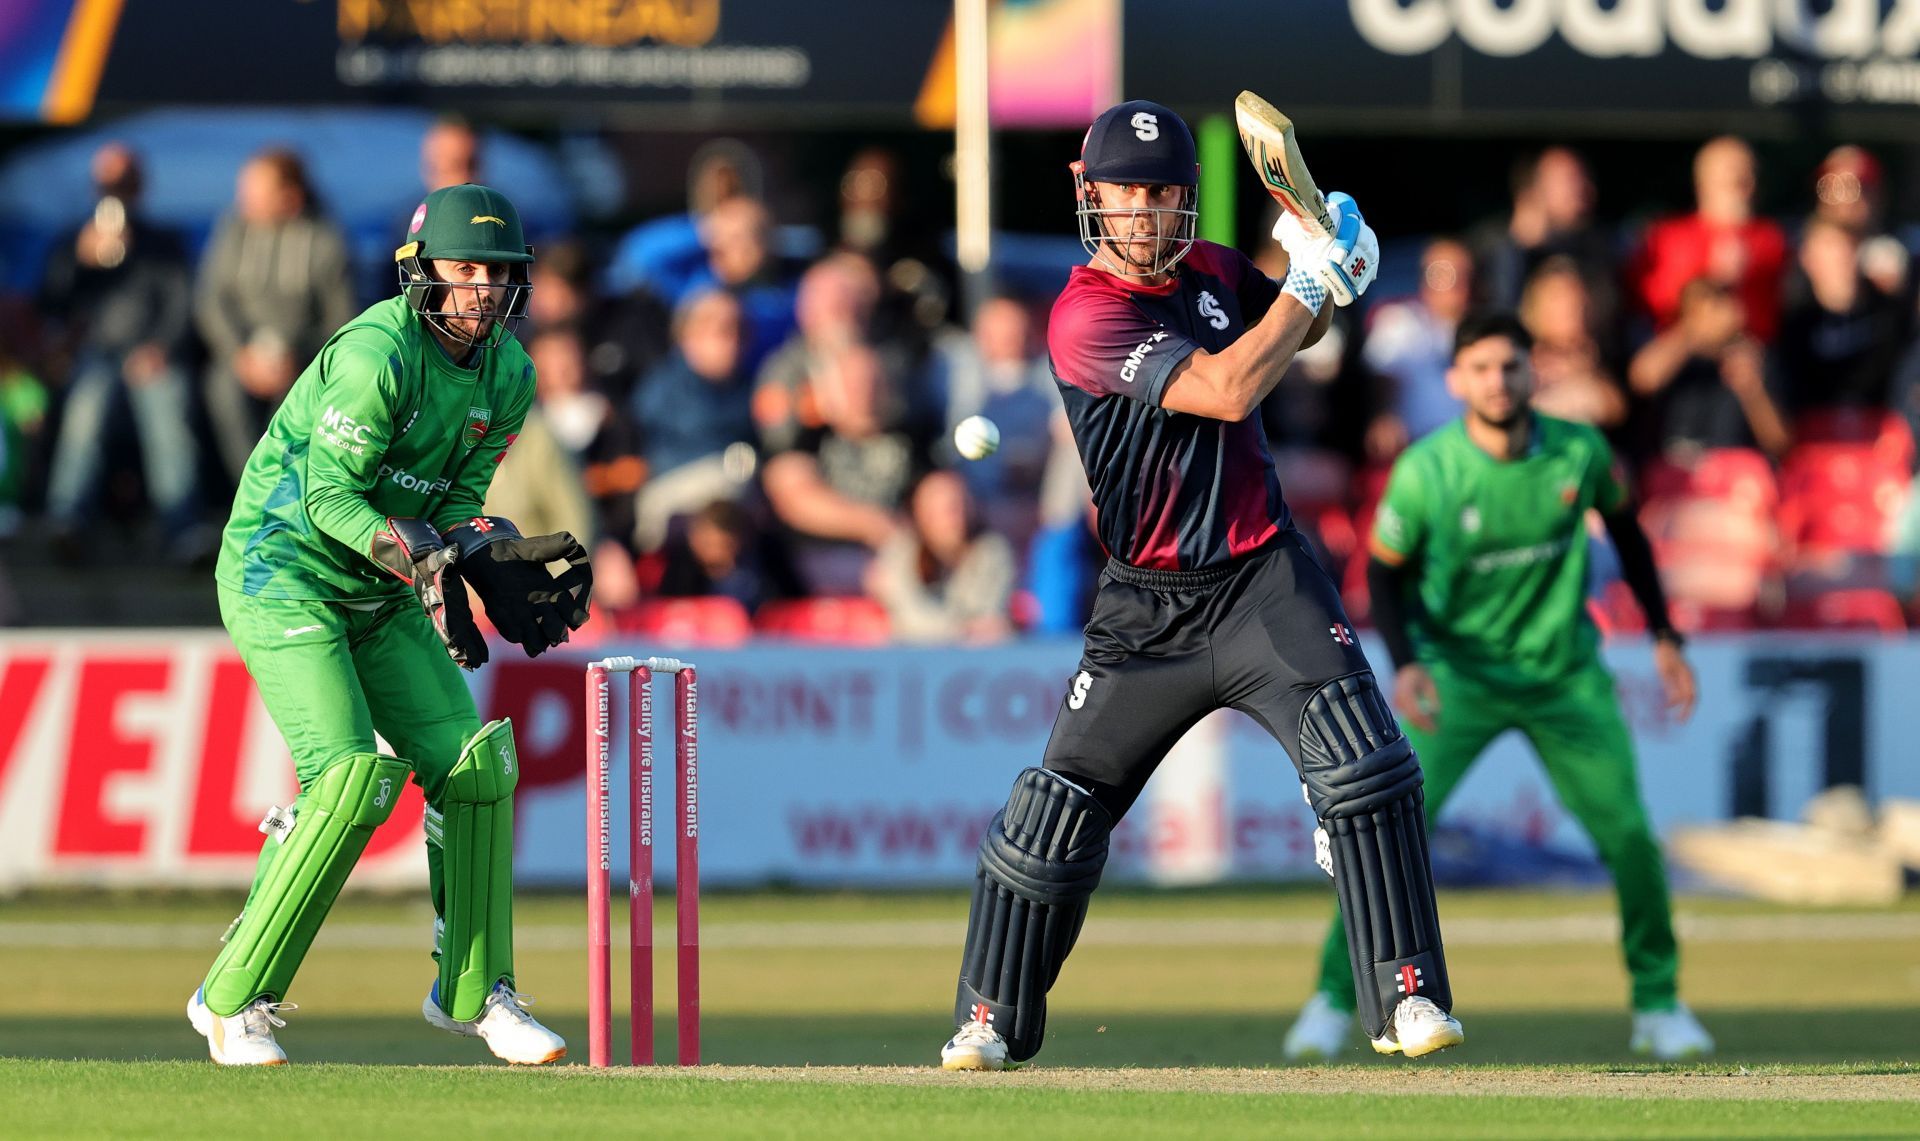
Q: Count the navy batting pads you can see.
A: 2